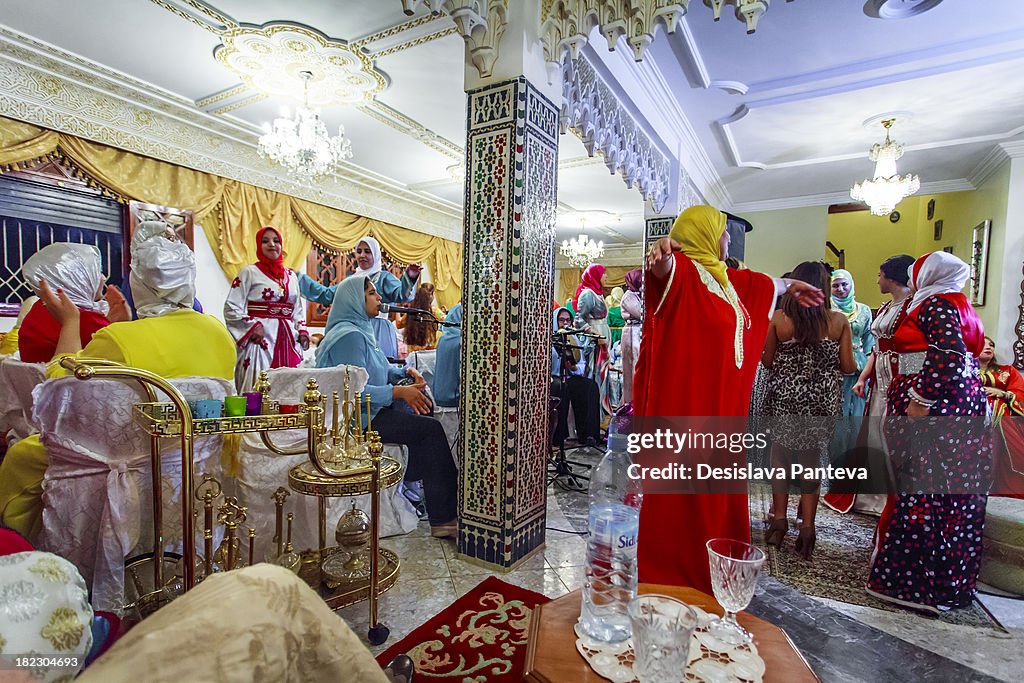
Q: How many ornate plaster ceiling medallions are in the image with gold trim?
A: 1